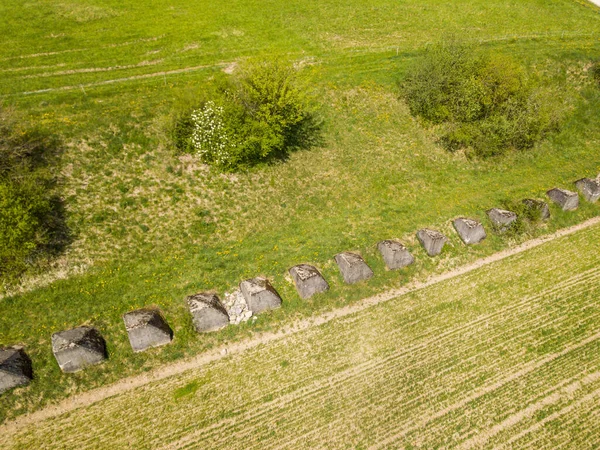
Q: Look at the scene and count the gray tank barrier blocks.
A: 14